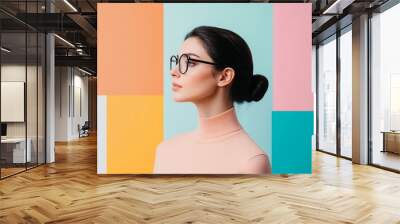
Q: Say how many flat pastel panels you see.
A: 5